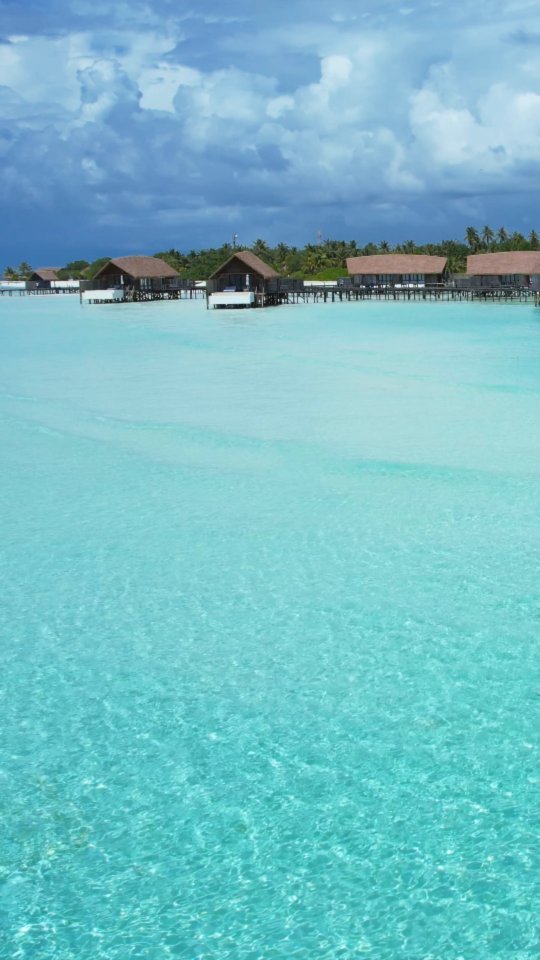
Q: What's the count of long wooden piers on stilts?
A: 1